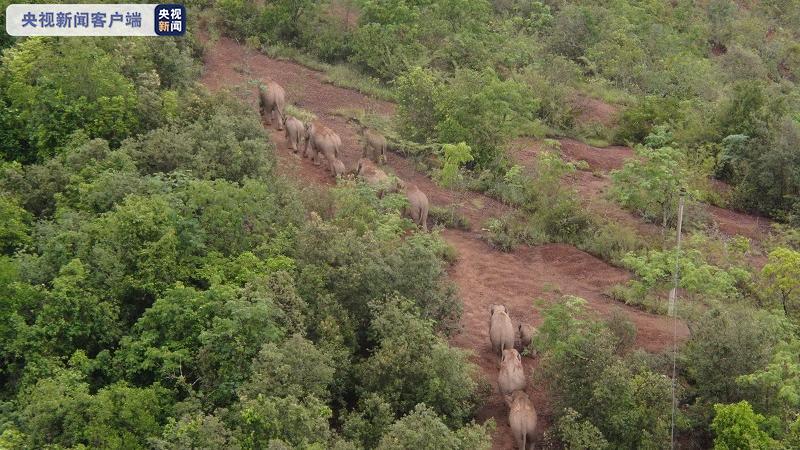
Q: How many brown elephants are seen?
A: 11